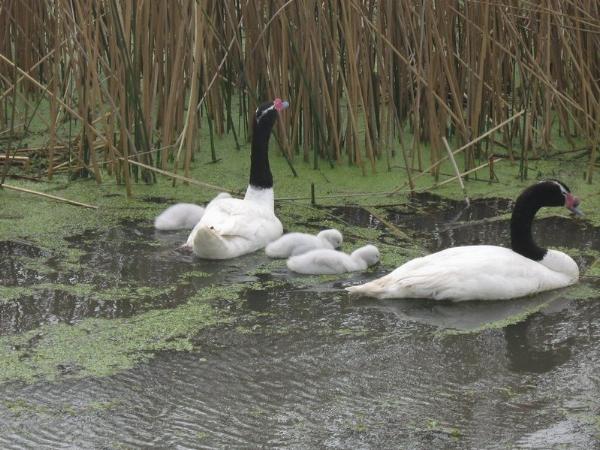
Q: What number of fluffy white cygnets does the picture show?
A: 3